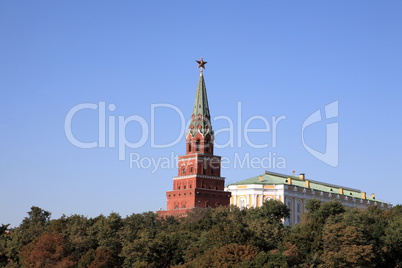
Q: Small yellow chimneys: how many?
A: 7